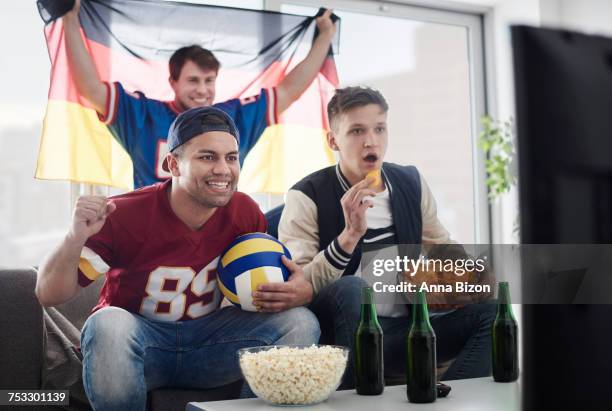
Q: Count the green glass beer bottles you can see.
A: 3